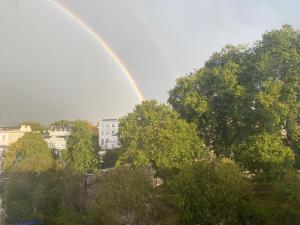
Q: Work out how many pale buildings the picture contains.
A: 3